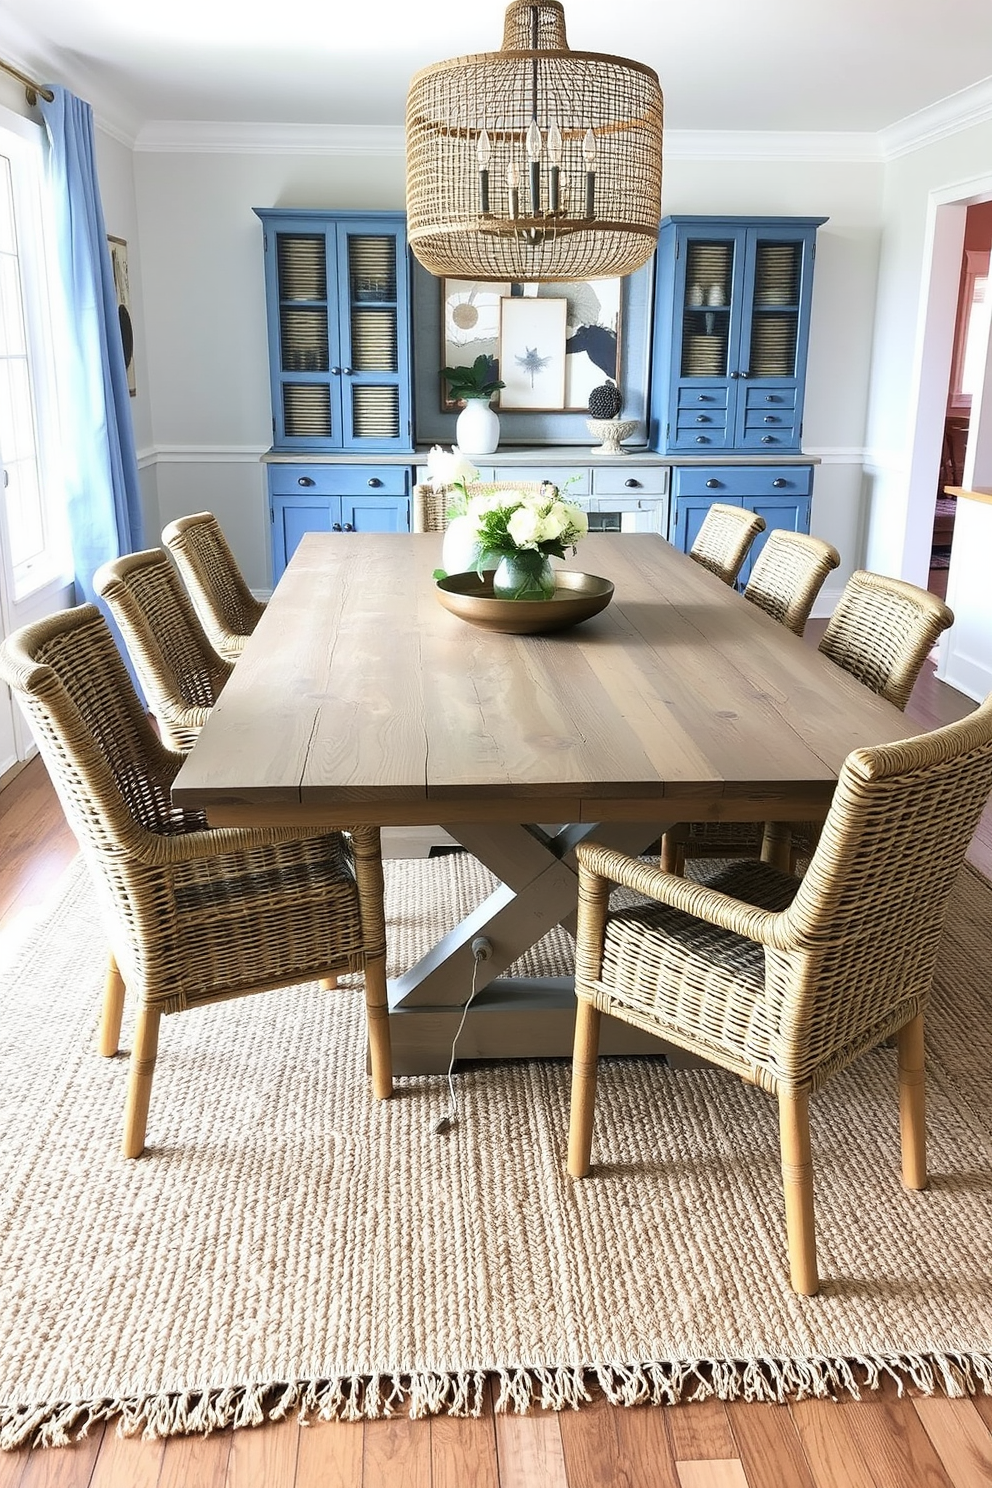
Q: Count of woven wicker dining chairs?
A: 8